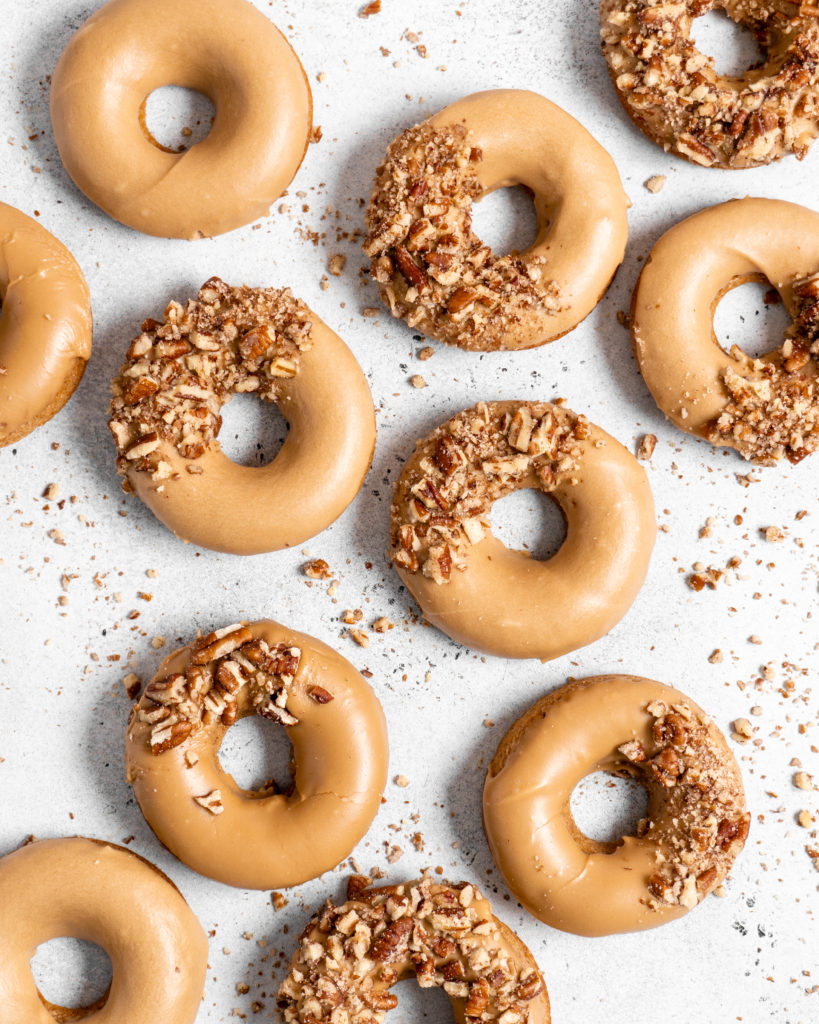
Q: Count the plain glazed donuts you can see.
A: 3